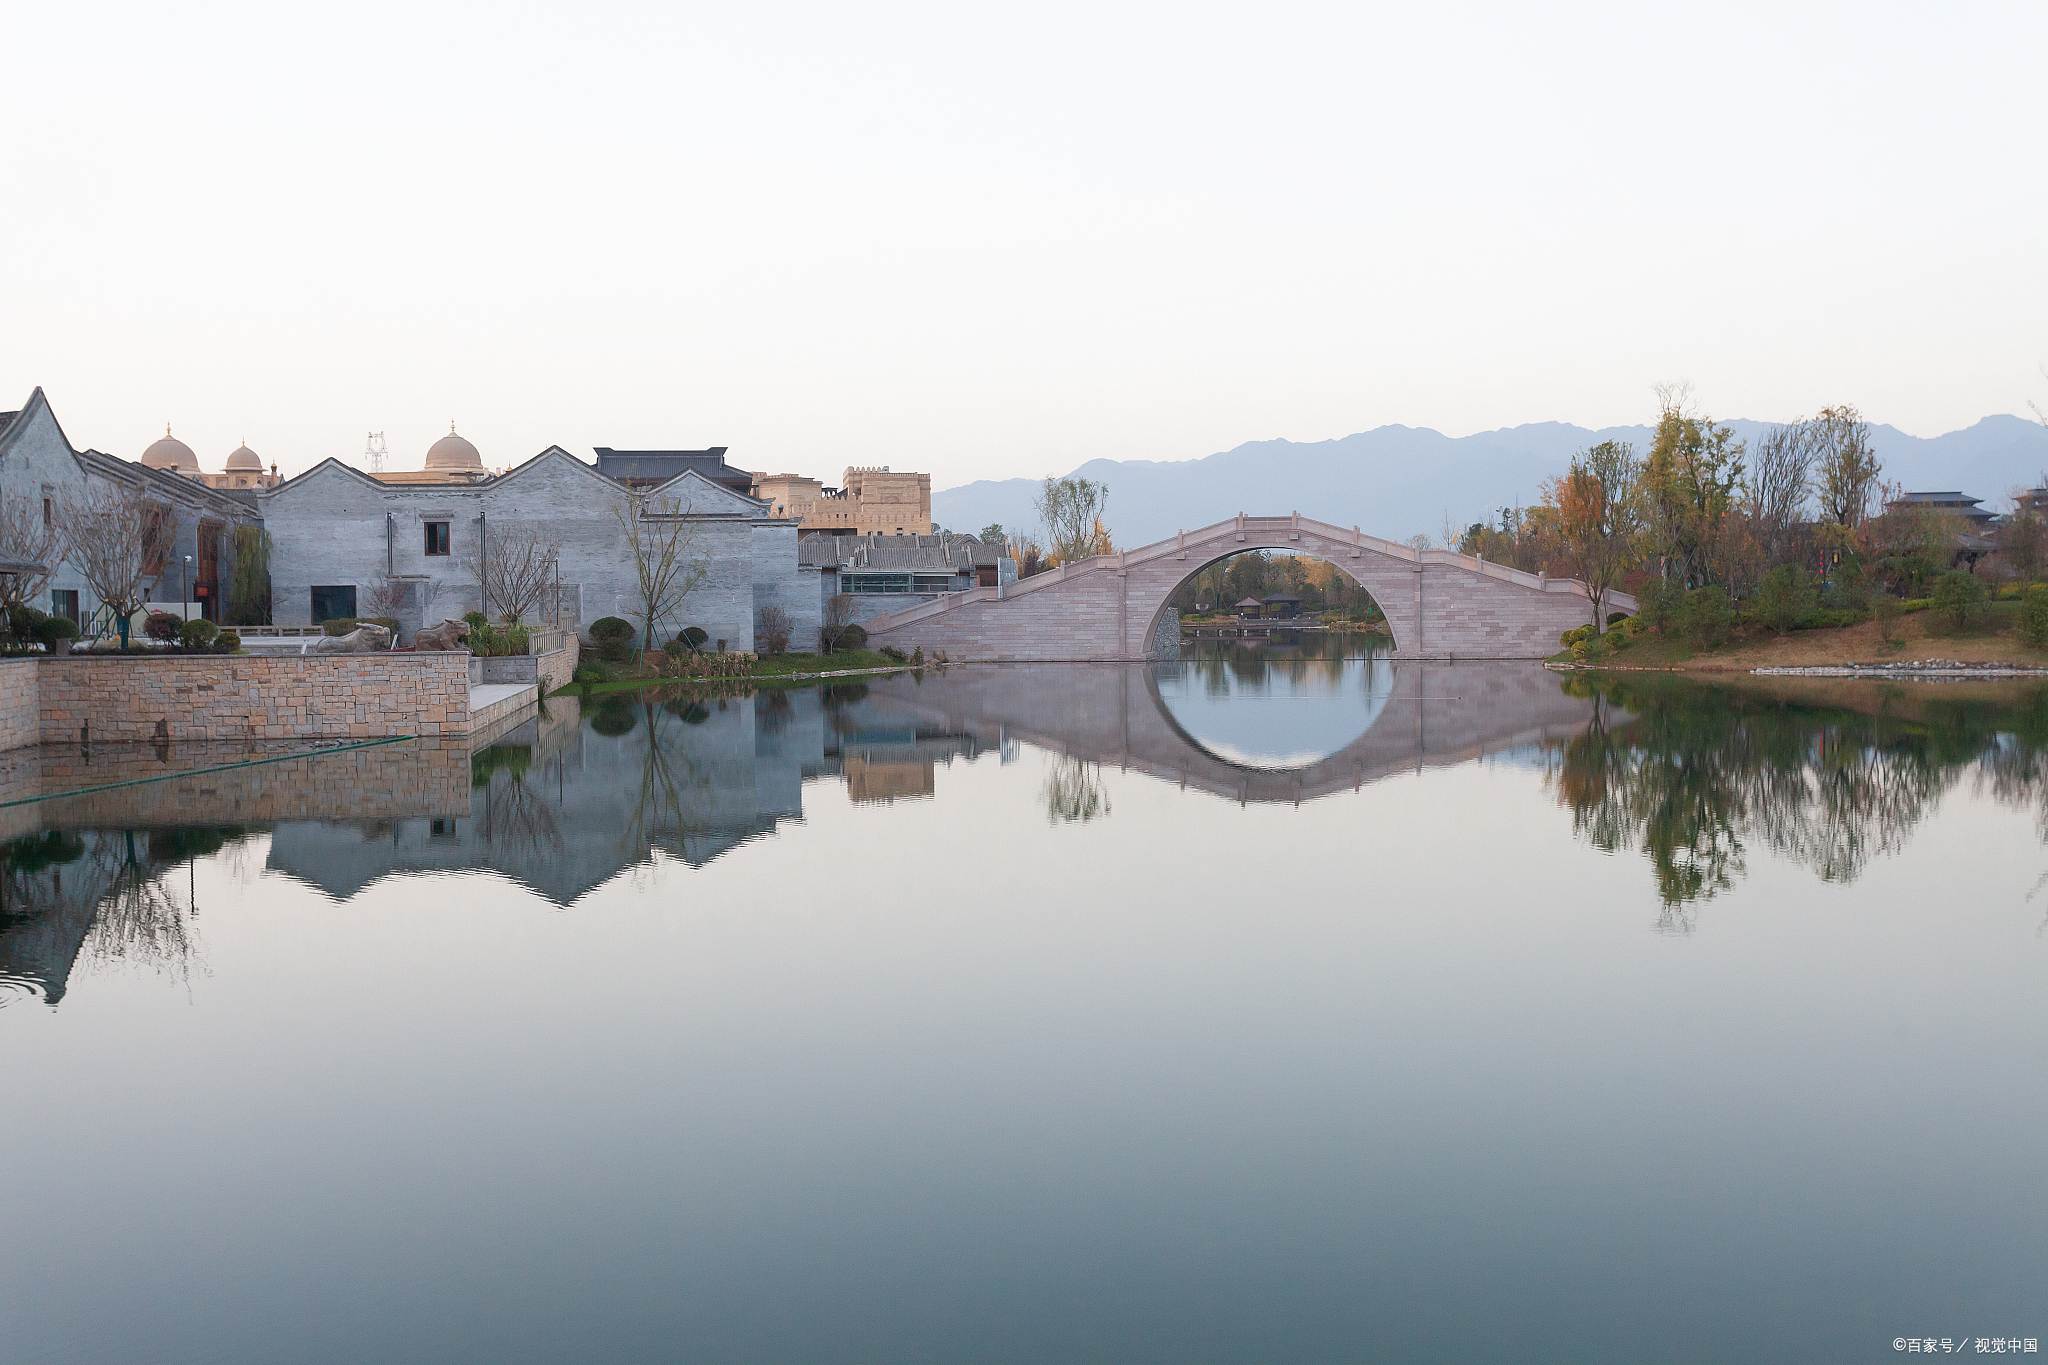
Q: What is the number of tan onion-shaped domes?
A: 3